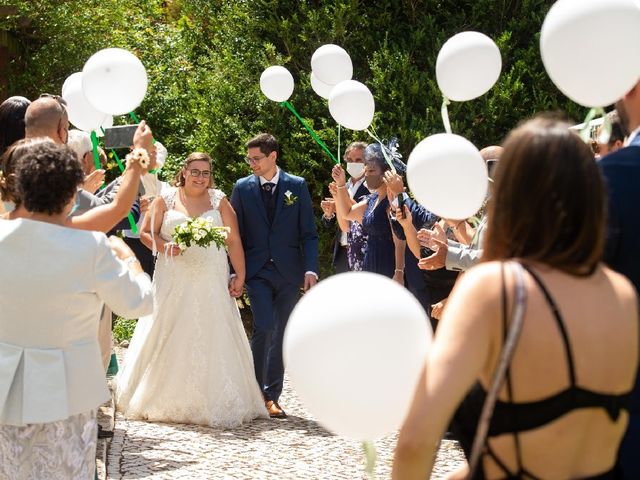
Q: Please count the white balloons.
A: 10